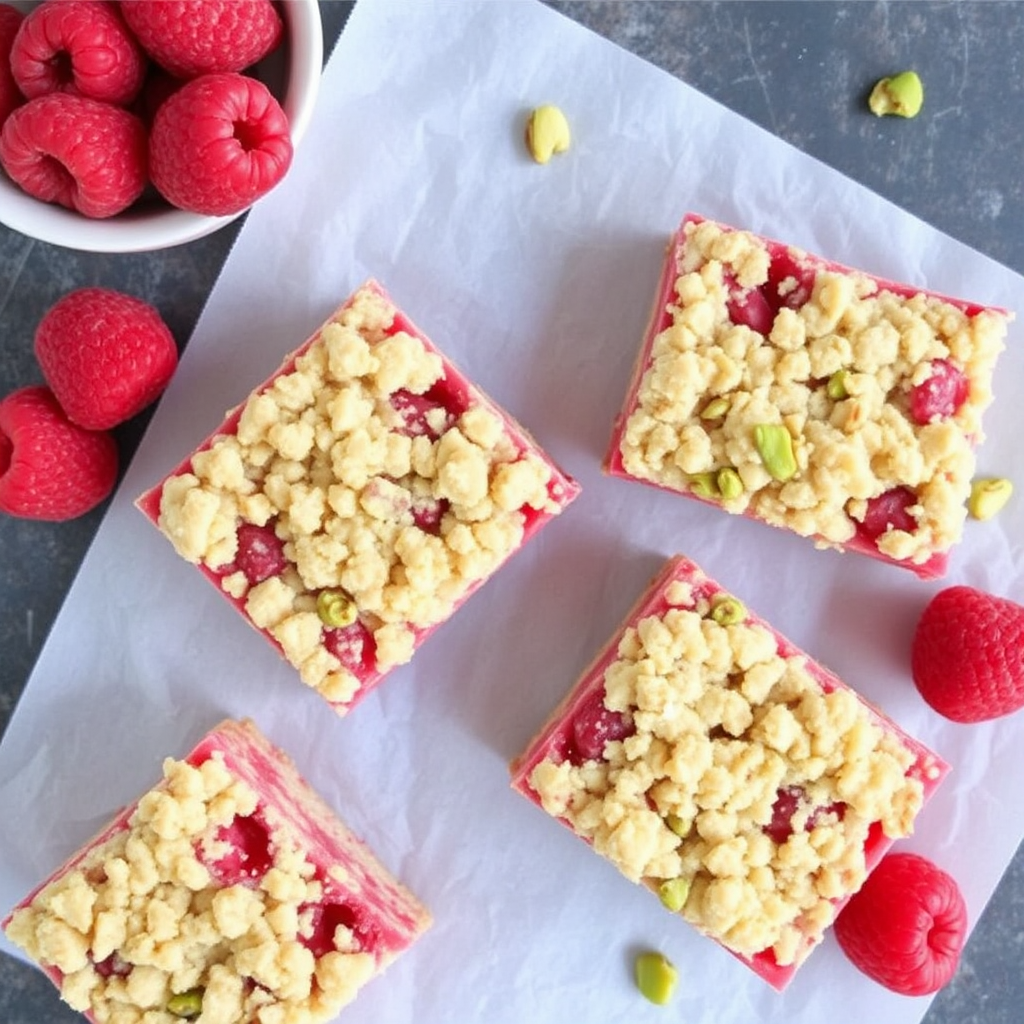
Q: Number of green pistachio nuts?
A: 14